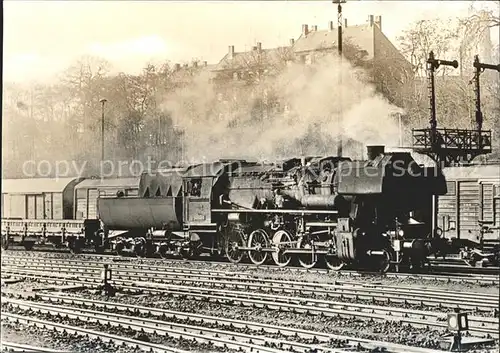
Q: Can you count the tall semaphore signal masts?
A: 2